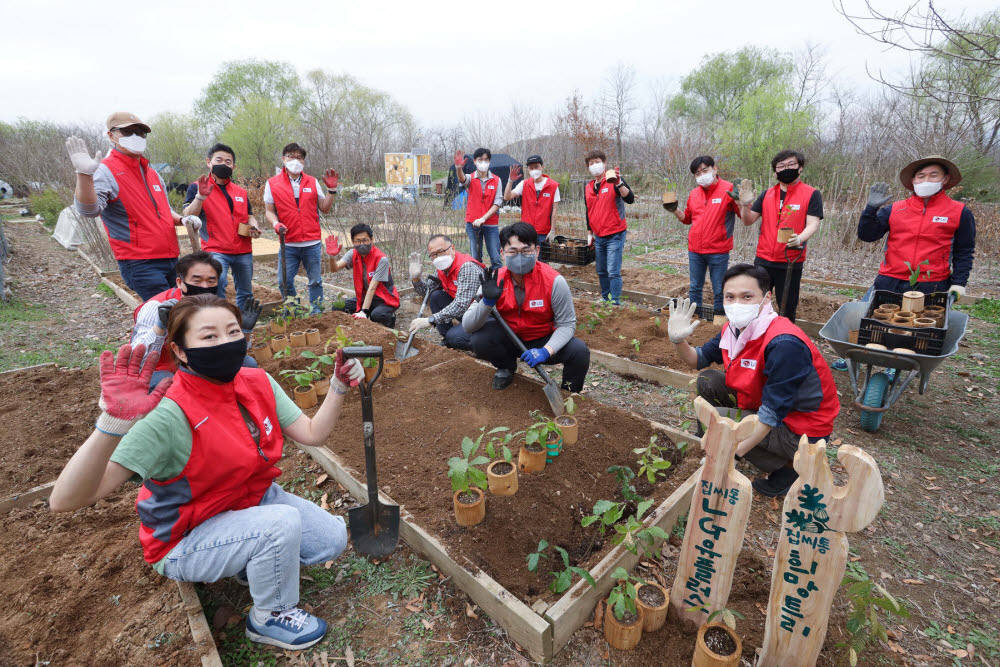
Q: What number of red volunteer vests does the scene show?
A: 15